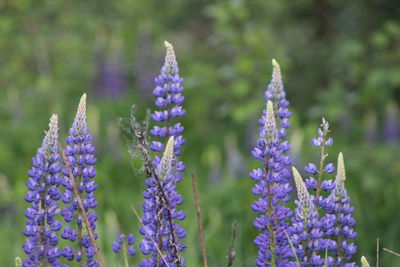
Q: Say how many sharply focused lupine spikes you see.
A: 9